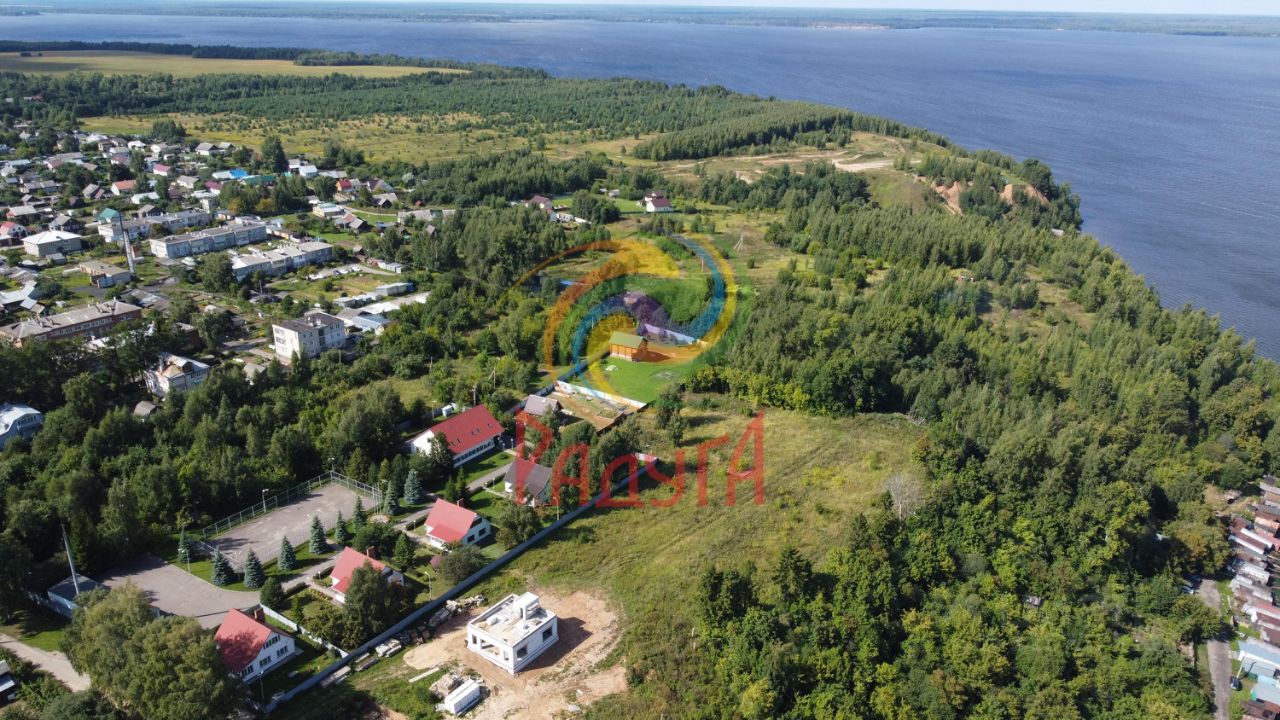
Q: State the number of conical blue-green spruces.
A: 9